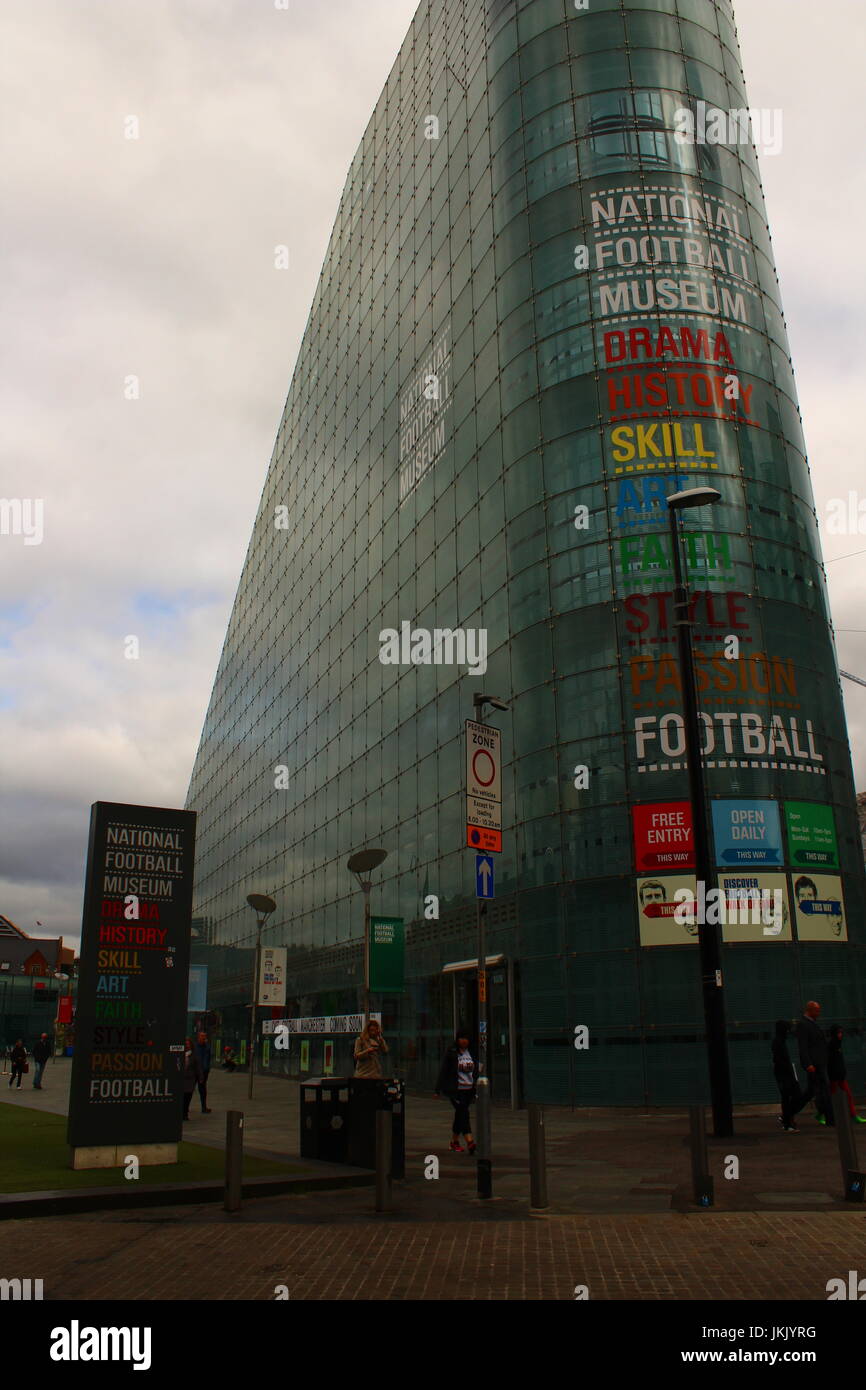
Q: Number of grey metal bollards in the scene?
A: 5